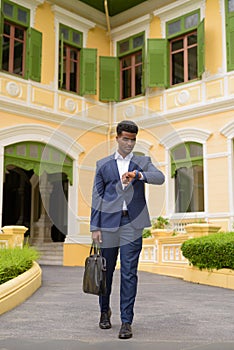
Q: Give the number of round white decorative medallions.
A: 4